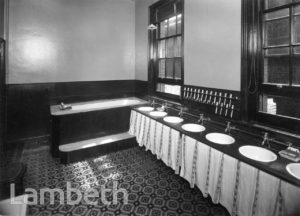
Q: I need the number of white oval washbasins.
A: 7